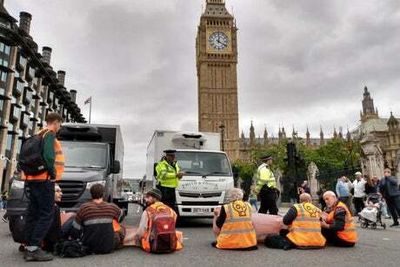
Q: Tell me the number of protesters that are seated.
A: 6